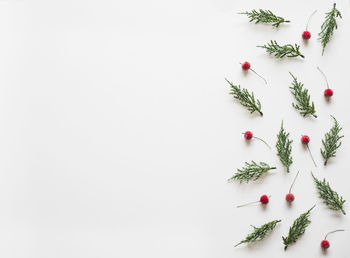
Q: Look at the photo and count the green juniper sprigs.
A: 11